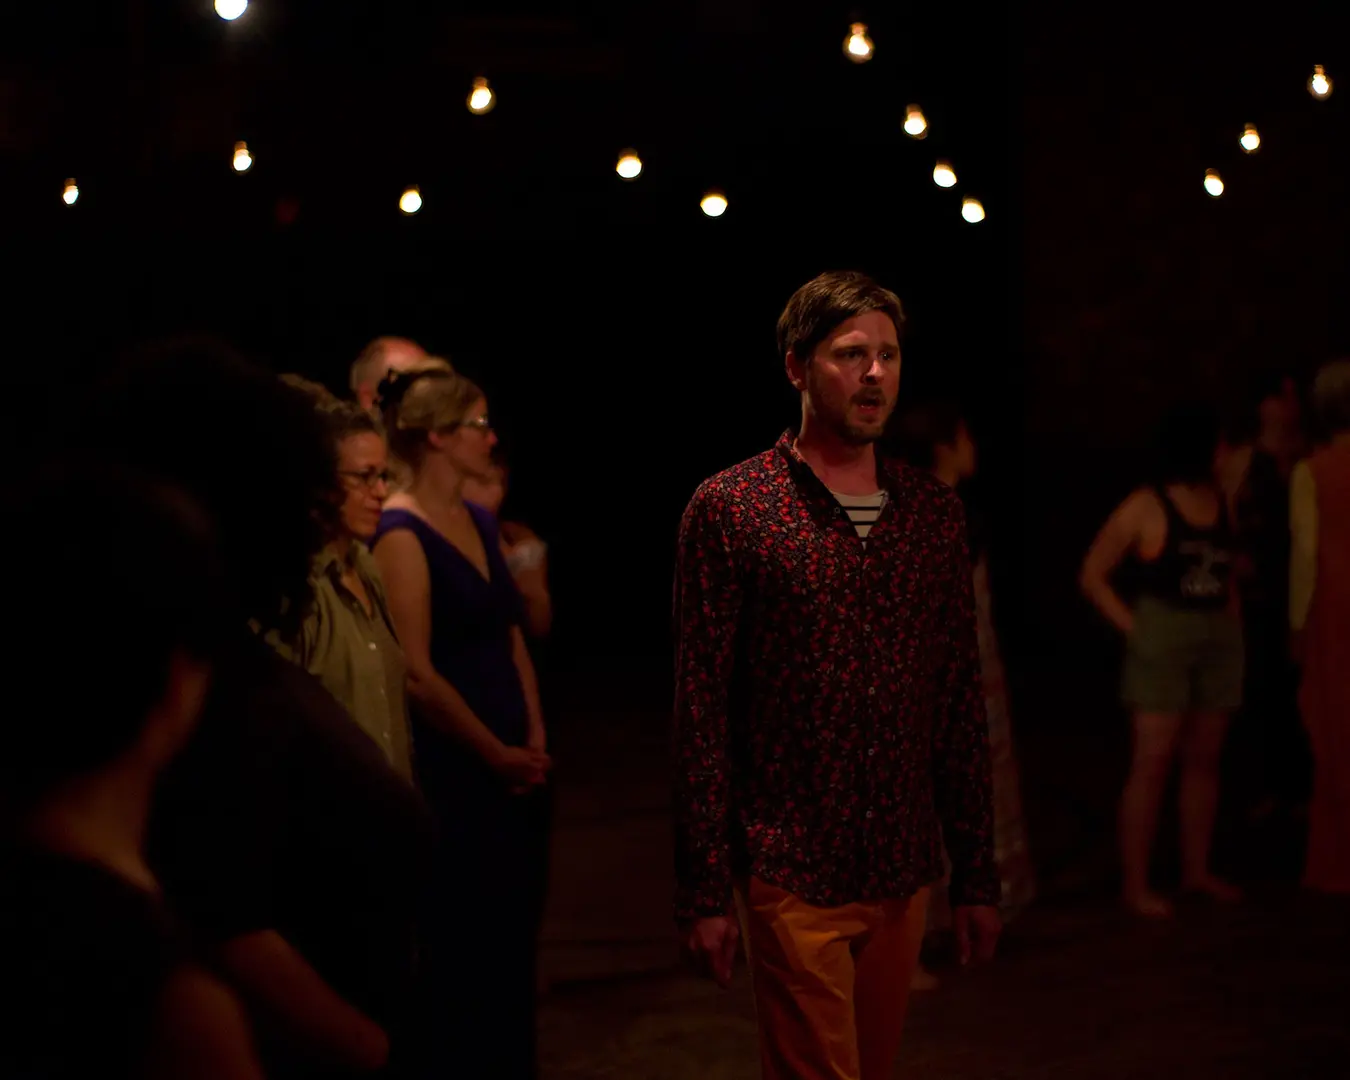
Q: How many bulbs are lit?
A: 14